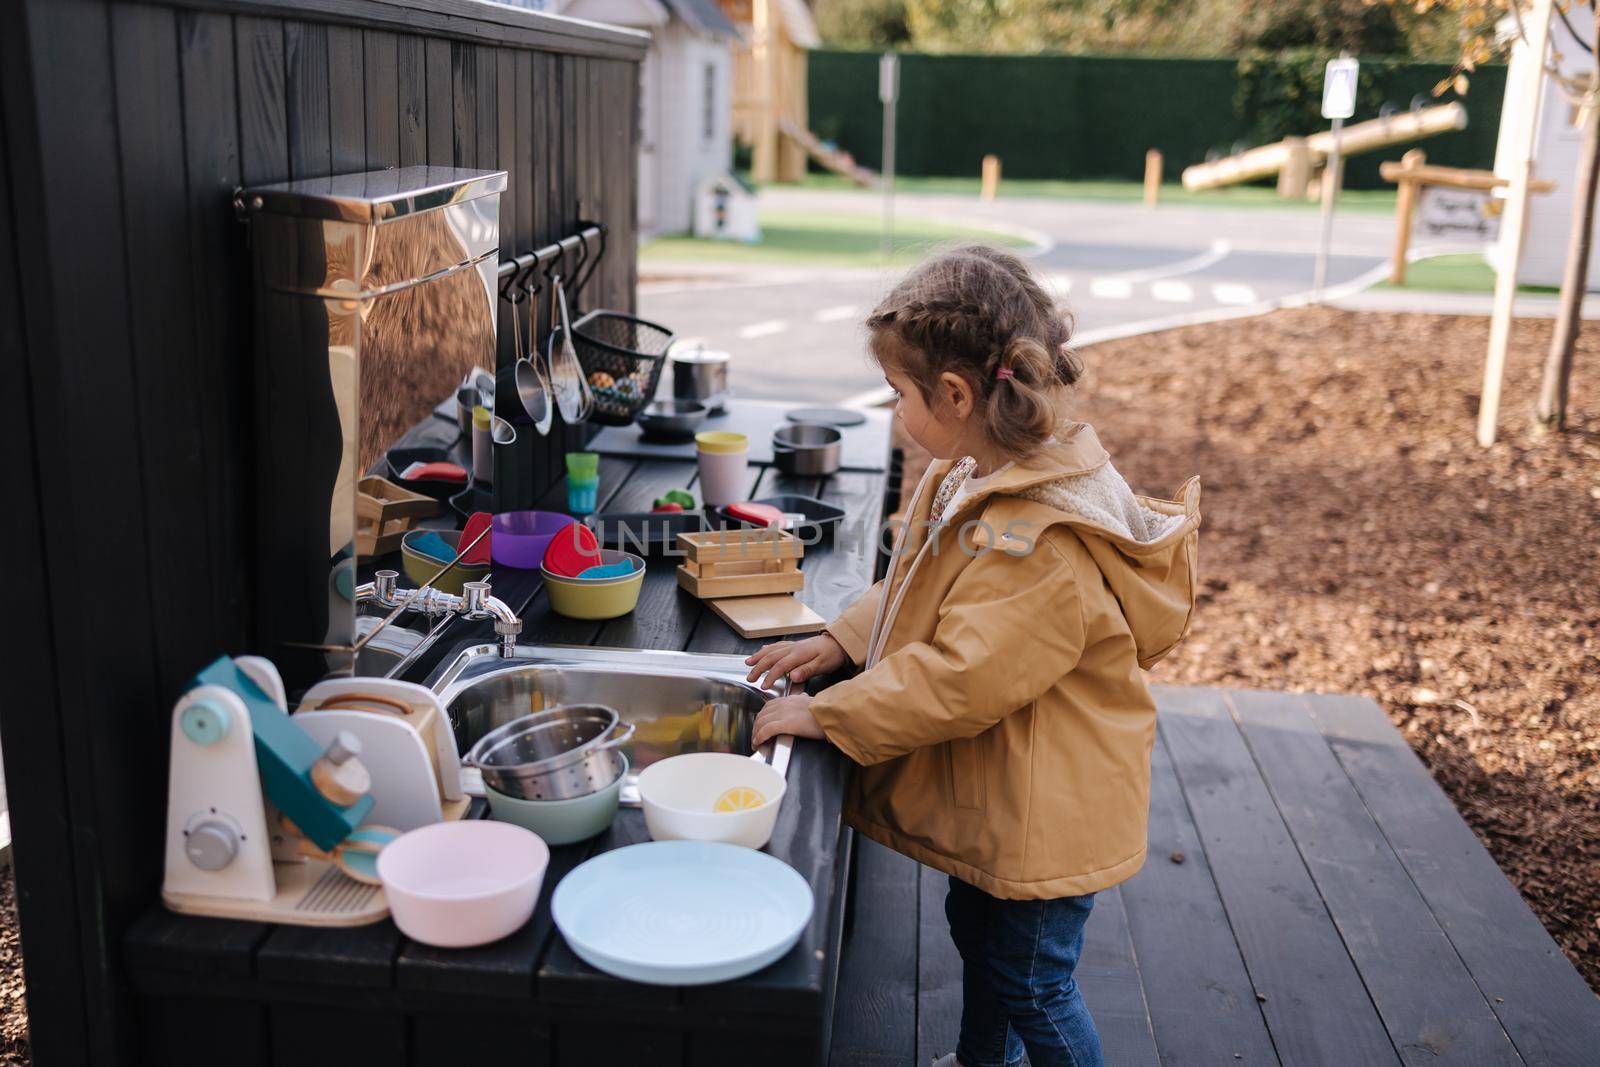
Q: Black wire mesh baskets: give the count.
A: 1